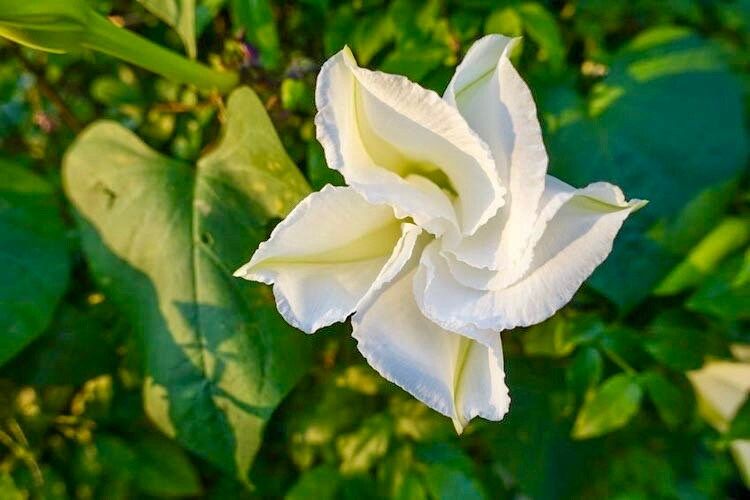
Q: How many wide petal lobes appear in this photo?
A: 5